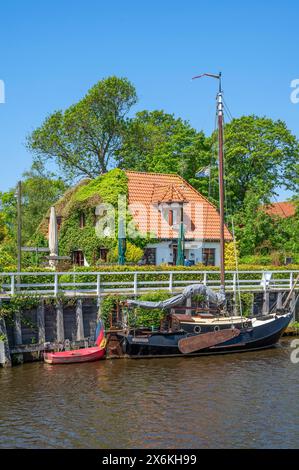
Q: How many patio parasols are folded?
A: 3